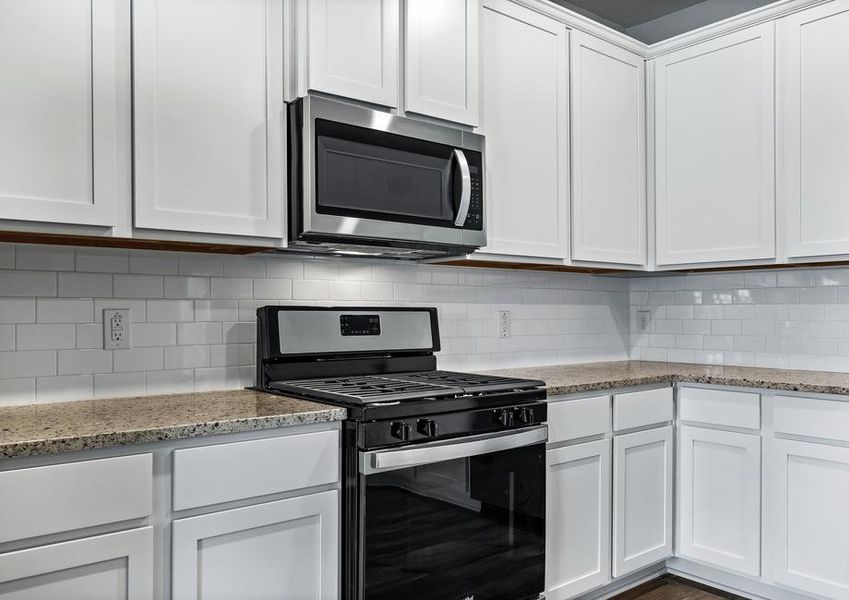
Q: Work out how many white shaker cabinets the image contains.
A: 14